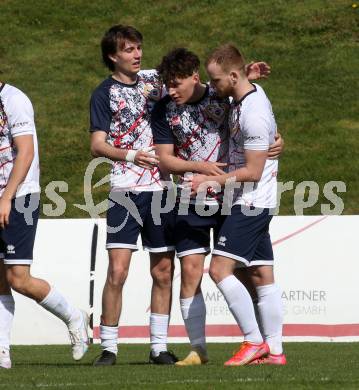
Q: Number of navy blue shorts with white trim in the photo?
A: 4